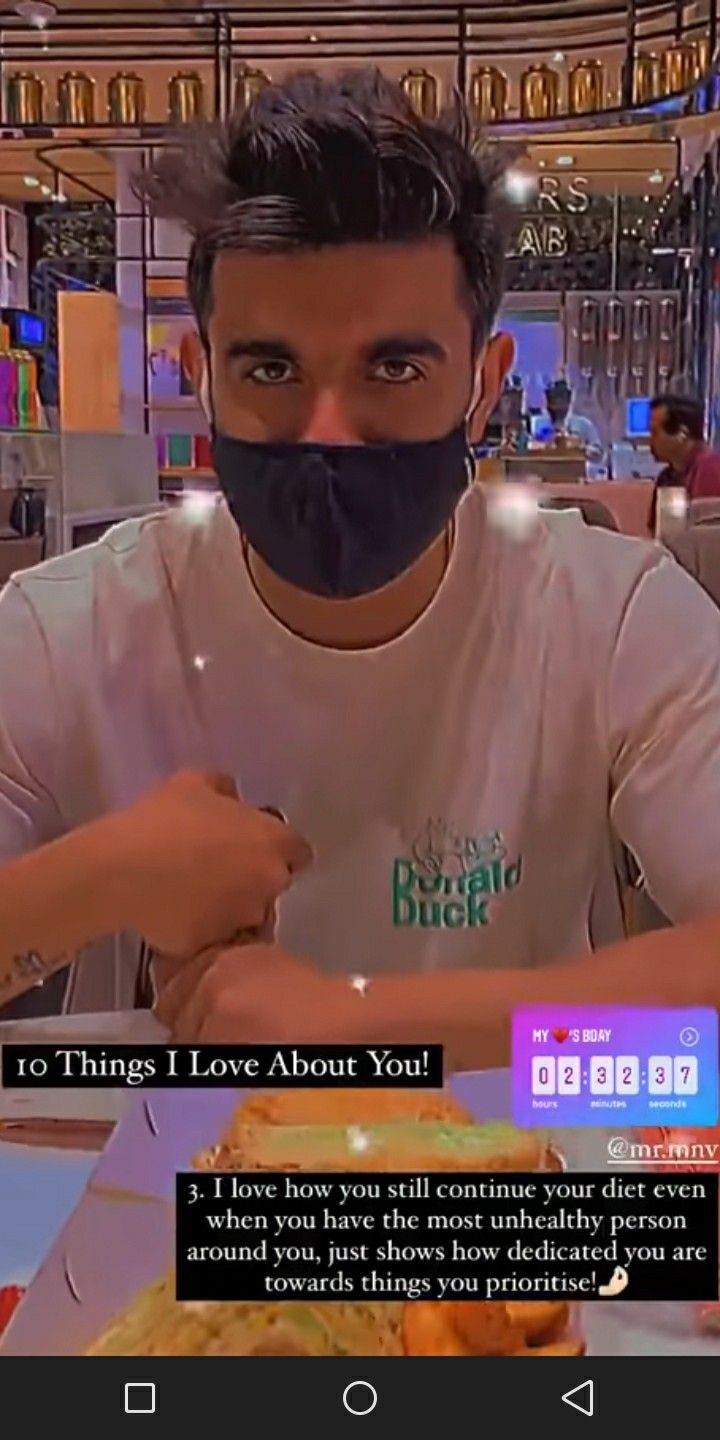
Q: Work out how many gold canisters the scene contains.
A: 12